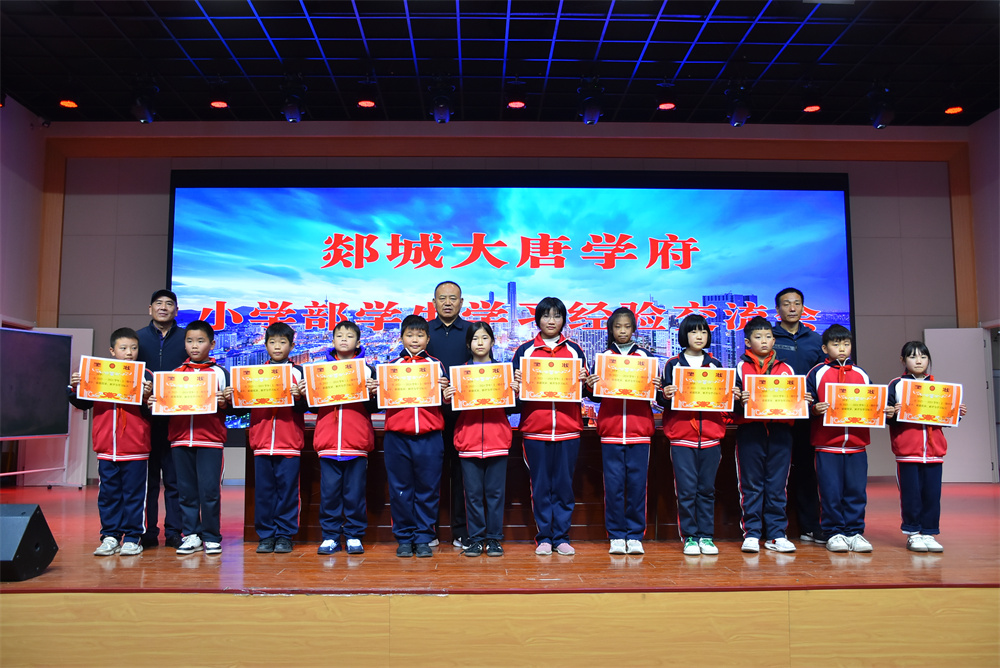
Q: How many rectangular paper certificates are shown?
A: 12